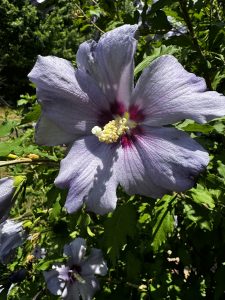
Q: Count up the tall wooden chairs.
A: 0